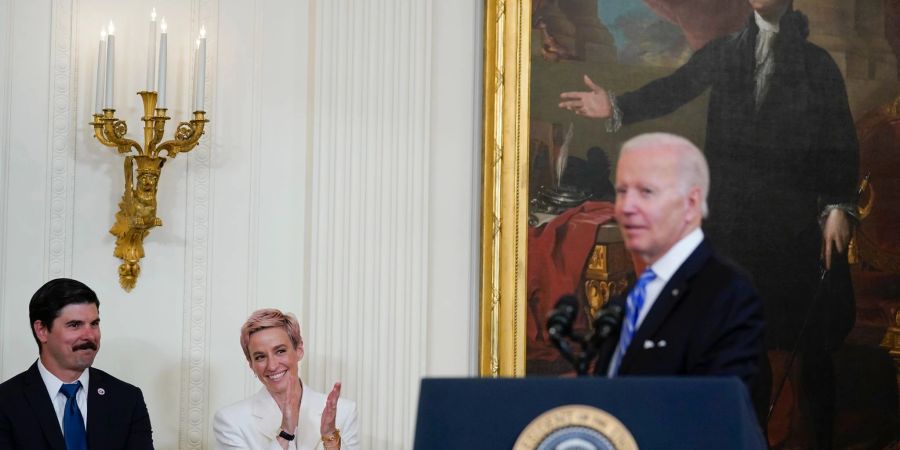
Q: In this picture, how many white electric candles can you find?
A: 6